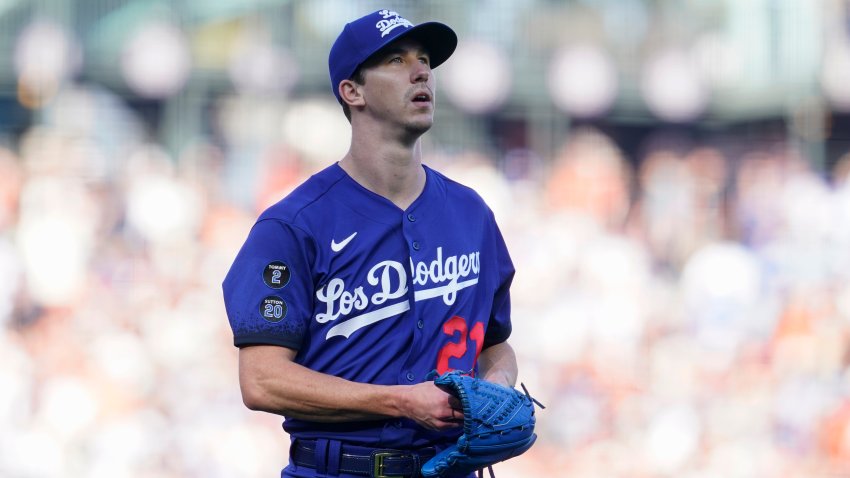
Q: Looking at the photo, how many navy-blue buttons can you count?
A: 4